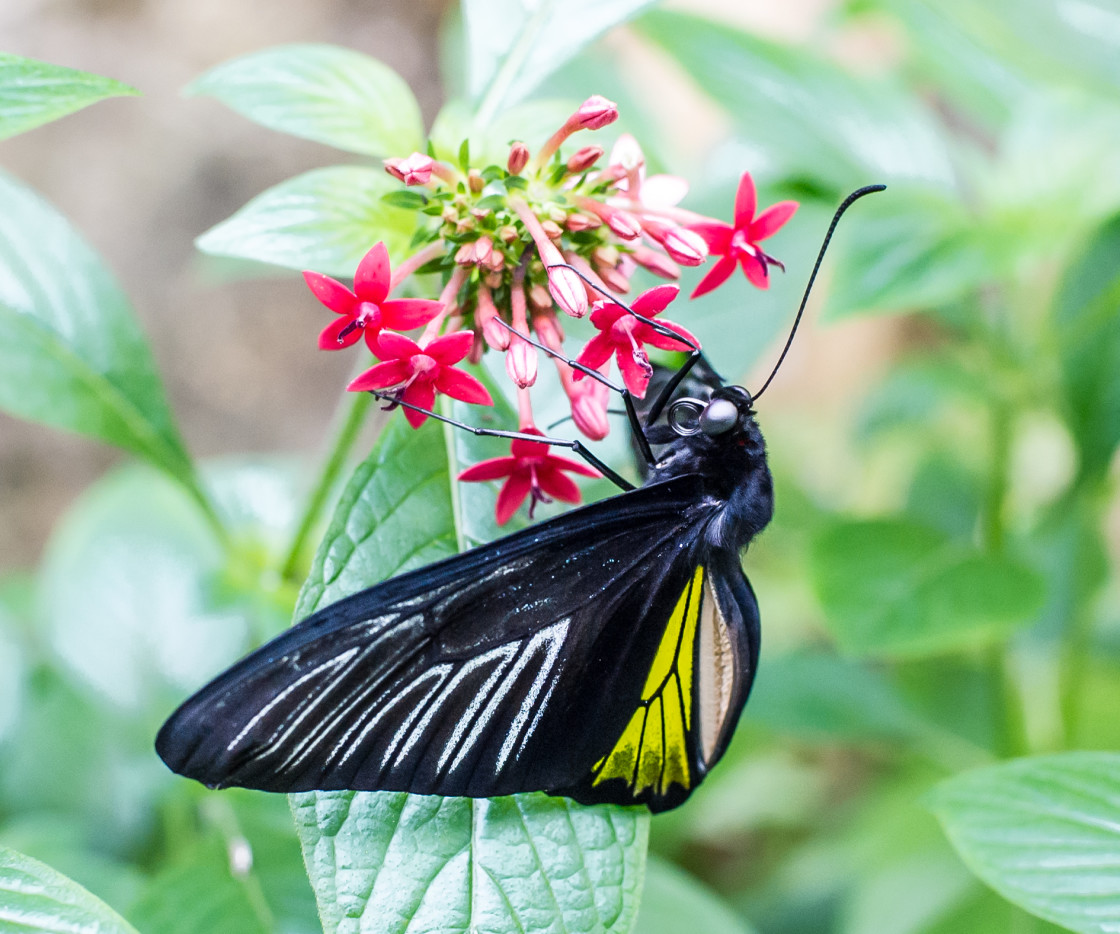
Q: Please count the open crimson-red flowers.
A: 5